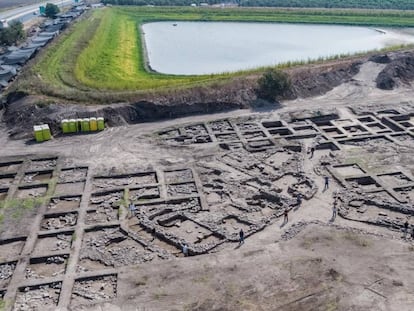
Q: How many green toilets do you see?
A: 7